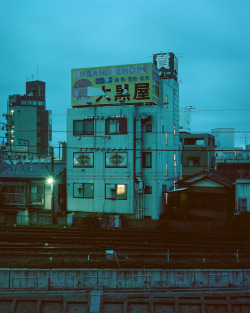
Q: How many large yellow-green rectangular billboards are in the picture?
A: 1